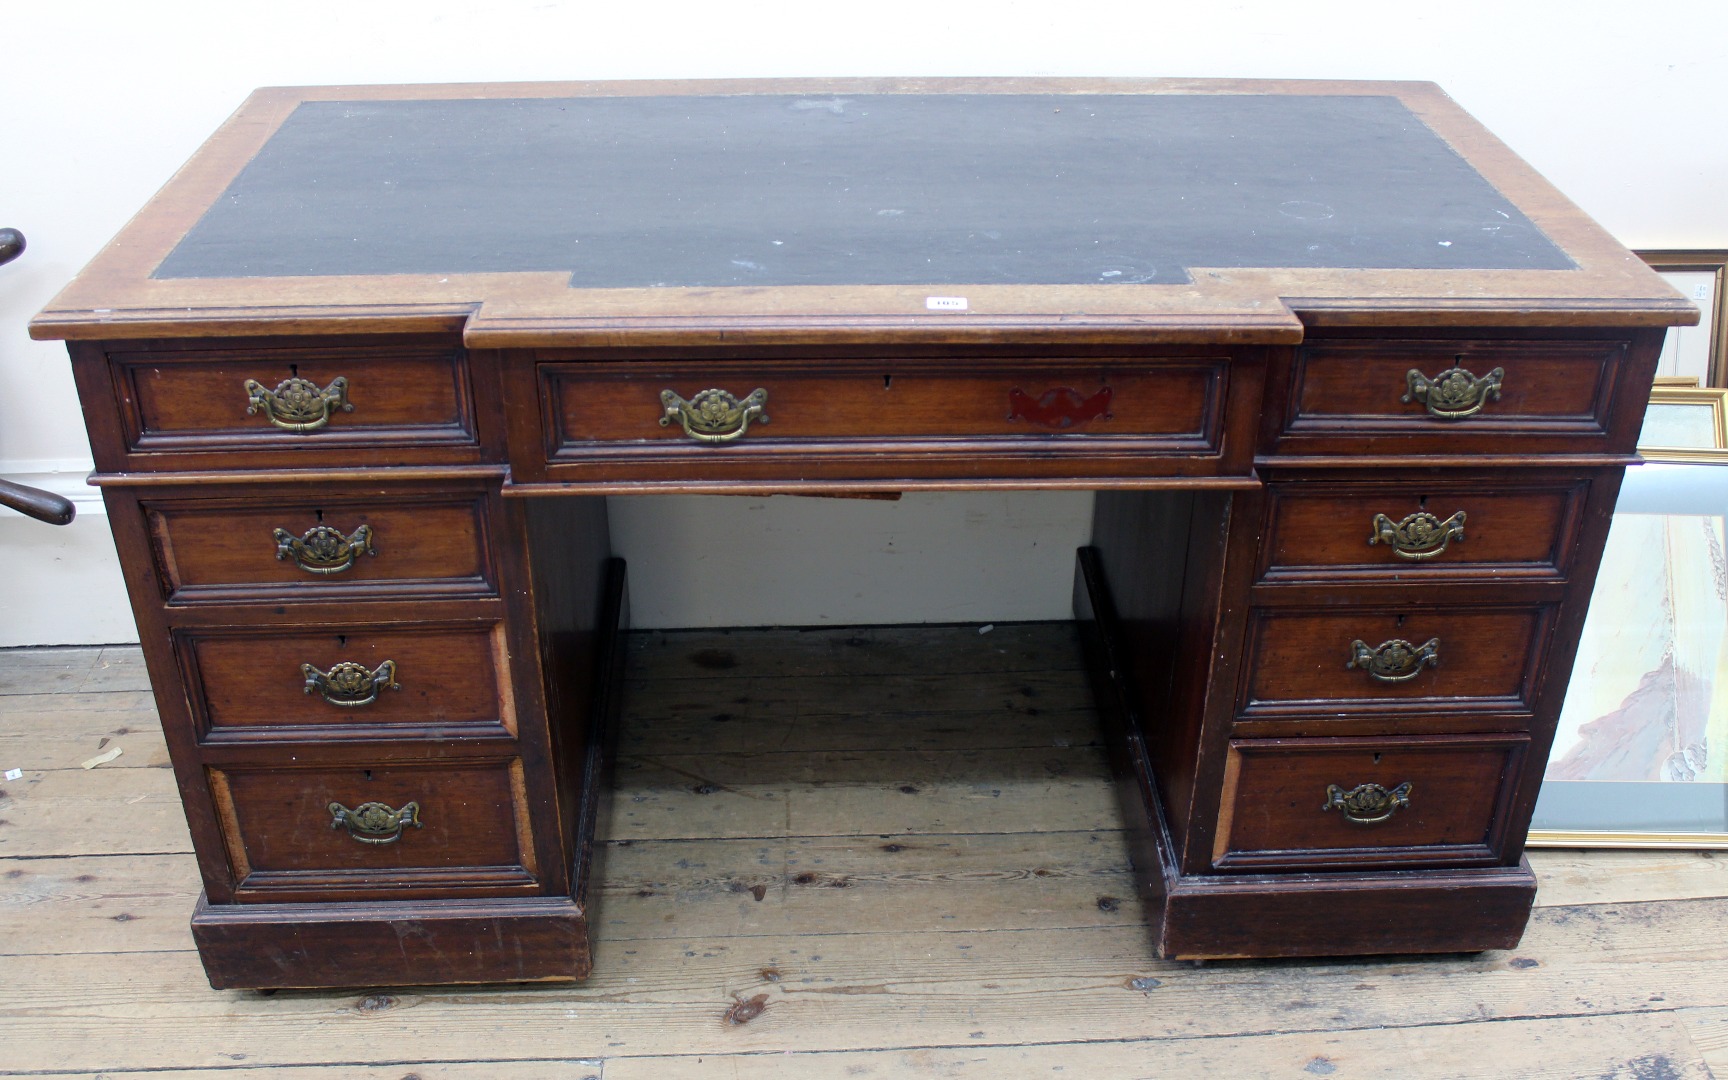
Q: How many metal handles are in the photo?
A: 9